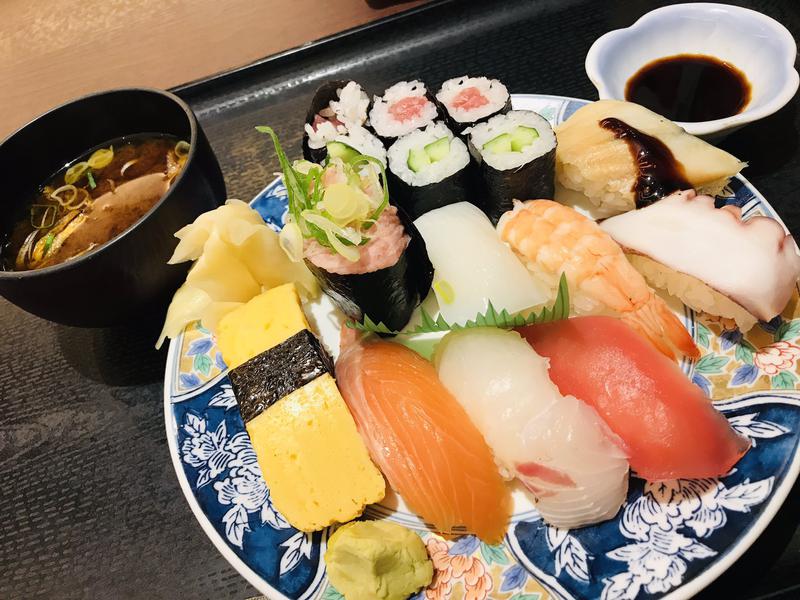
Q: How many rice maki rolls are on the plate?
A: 6